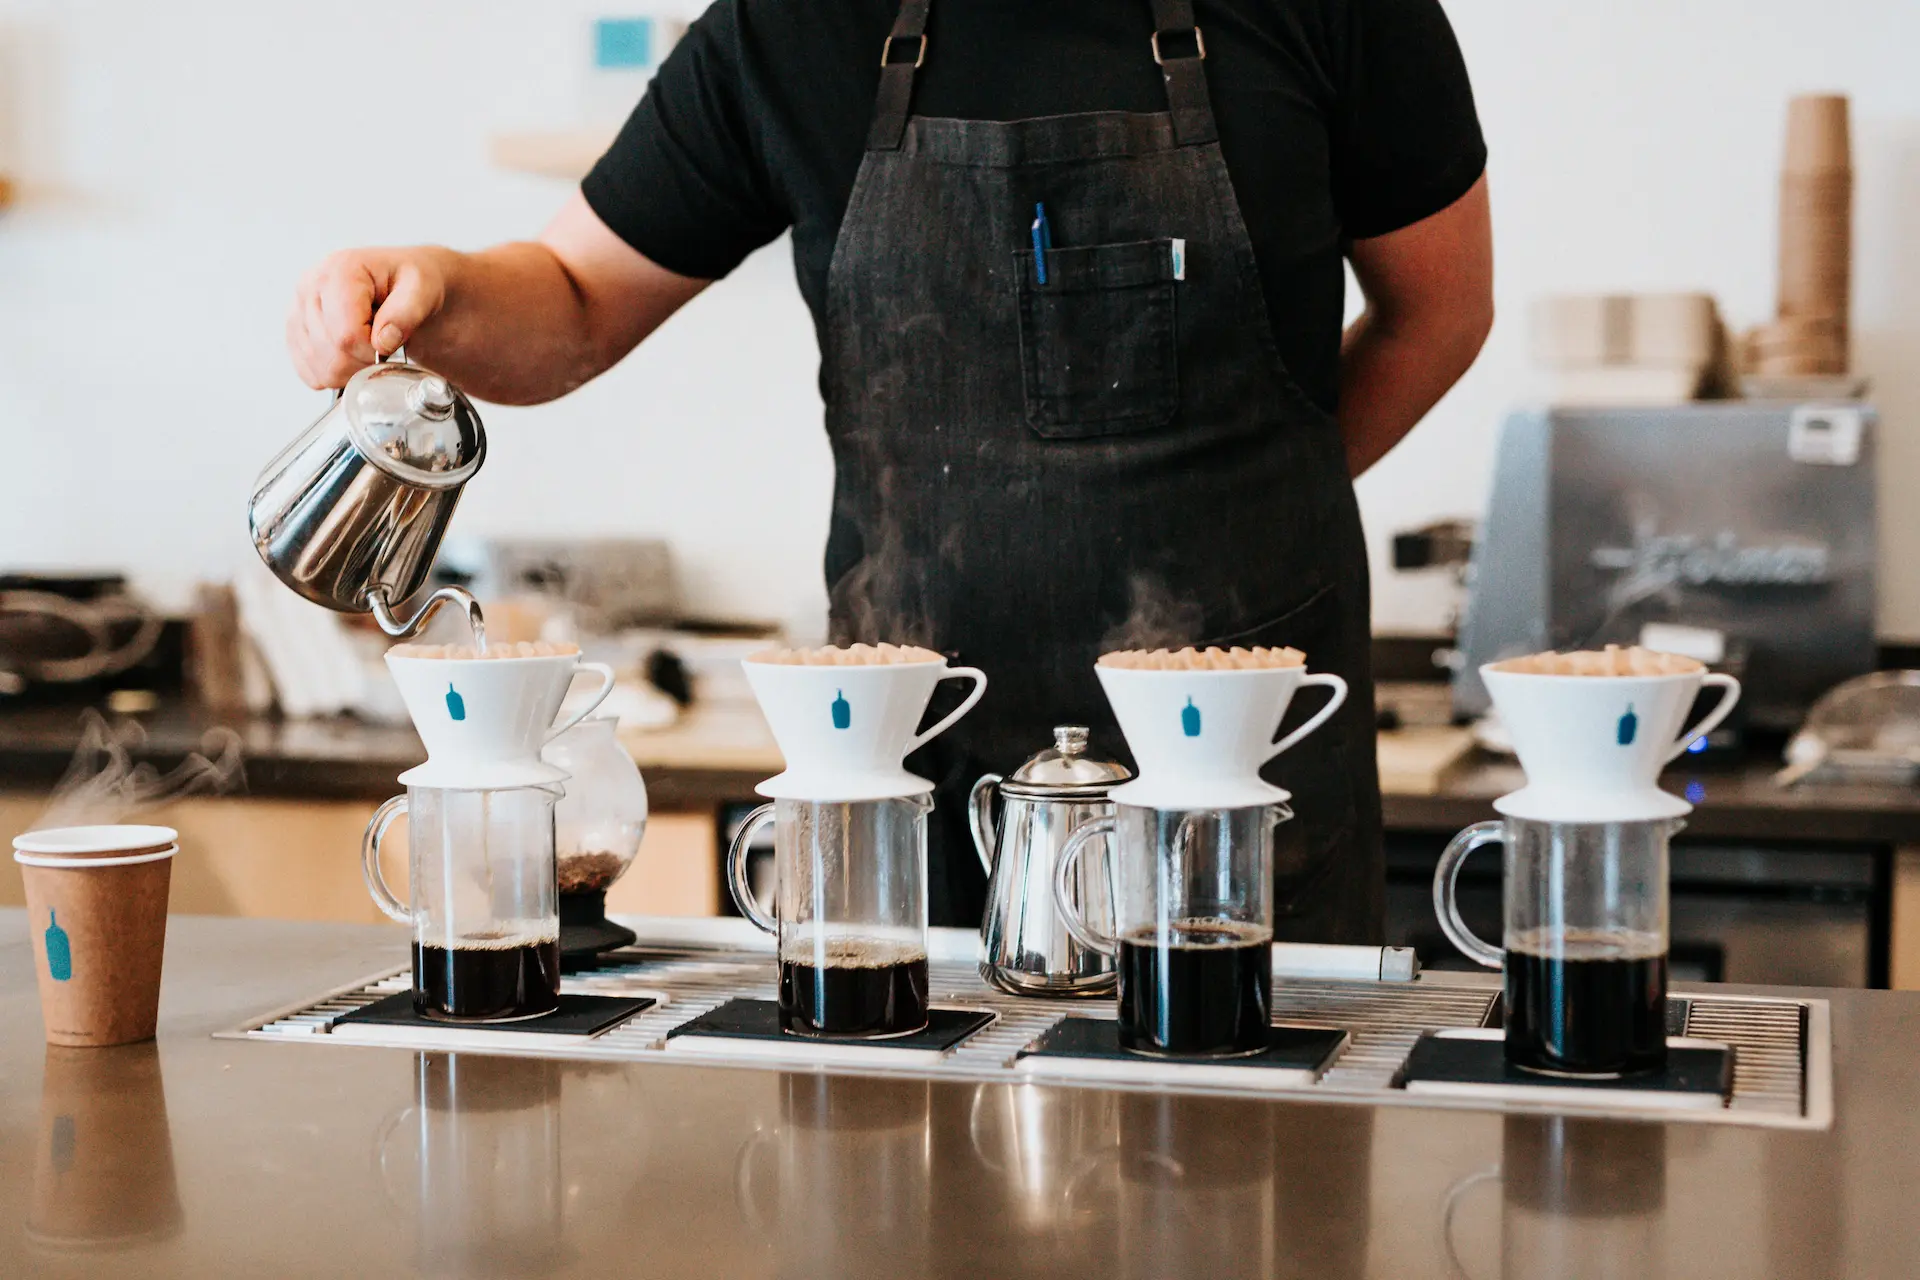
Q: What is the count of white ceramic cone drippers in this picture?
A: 4